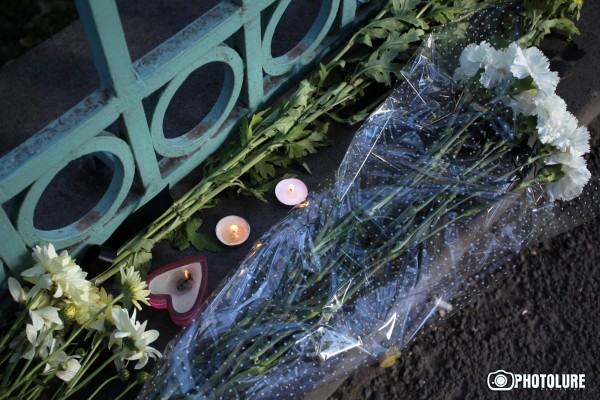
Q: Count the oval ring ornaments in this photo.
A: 3